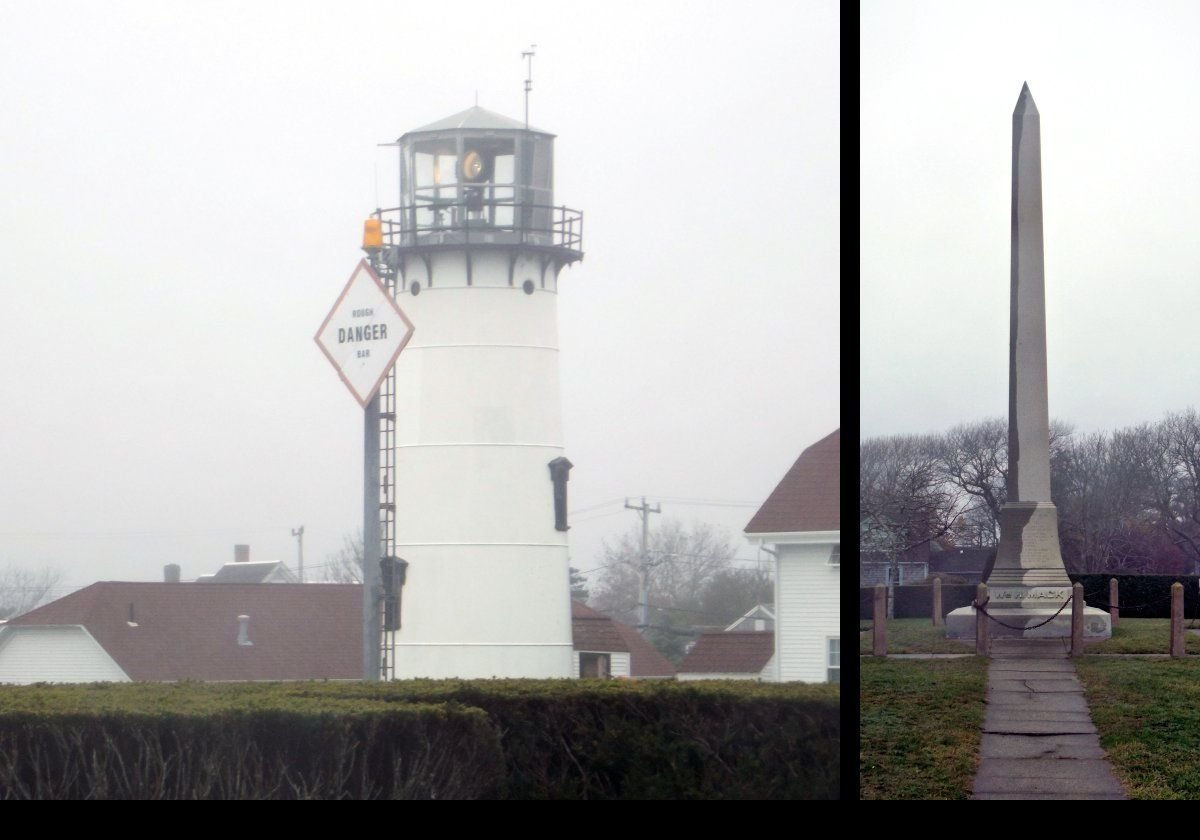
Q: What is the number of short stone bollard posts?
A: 6